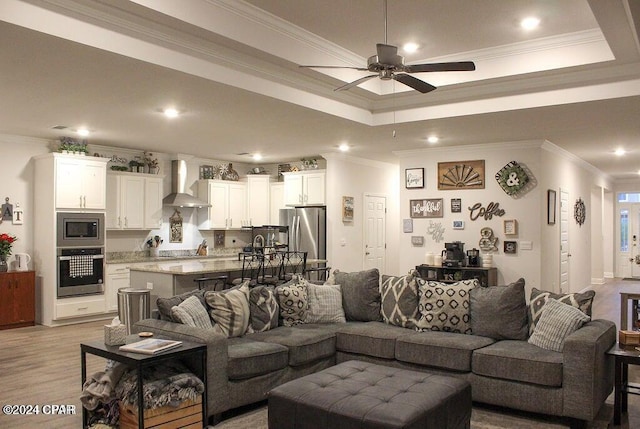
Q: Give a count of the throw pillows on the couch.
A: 12